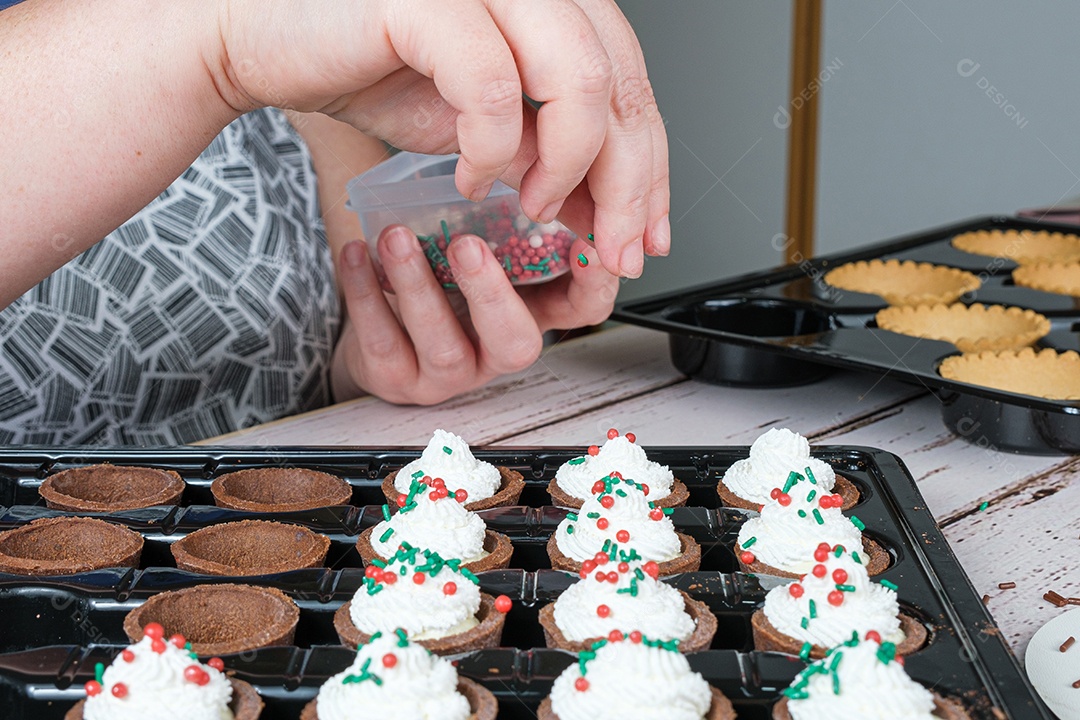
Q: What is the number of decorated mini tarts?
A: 13